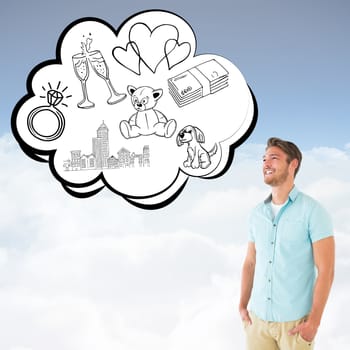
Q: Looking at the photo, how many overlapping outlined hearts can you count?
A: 3